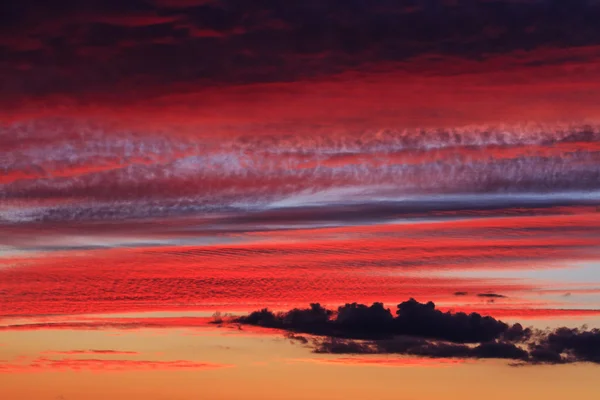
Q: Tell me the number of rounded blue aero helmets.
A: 0